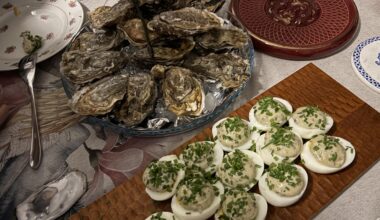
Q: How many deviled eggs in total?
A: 12